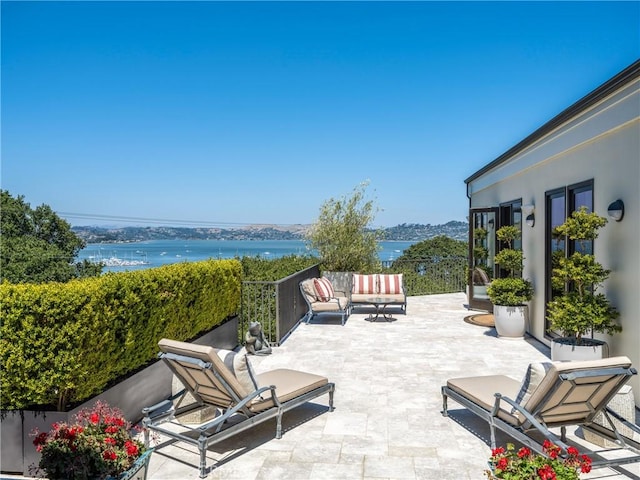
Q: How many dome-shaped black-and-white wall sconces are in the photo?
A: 2